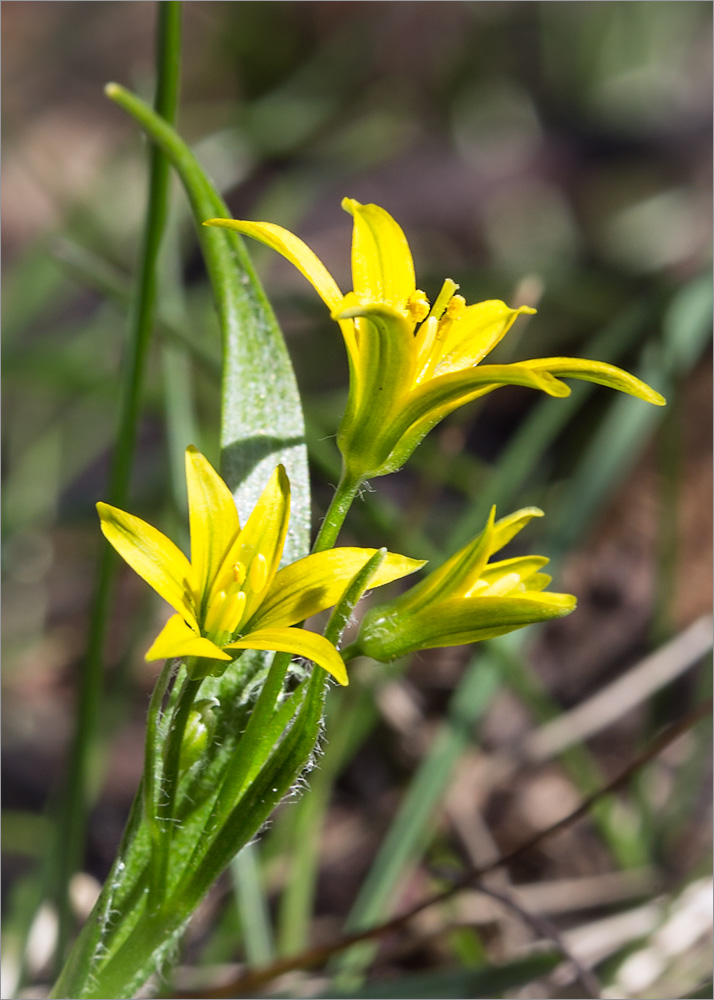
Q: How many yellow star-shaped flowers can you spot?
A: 3